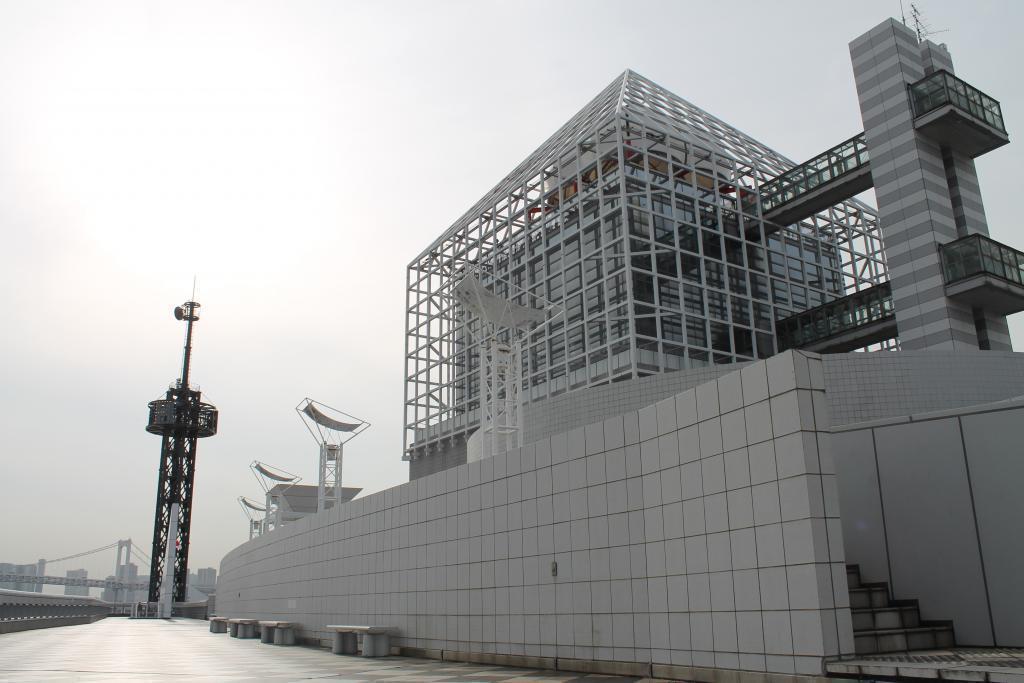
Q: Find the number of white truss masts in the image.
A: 4